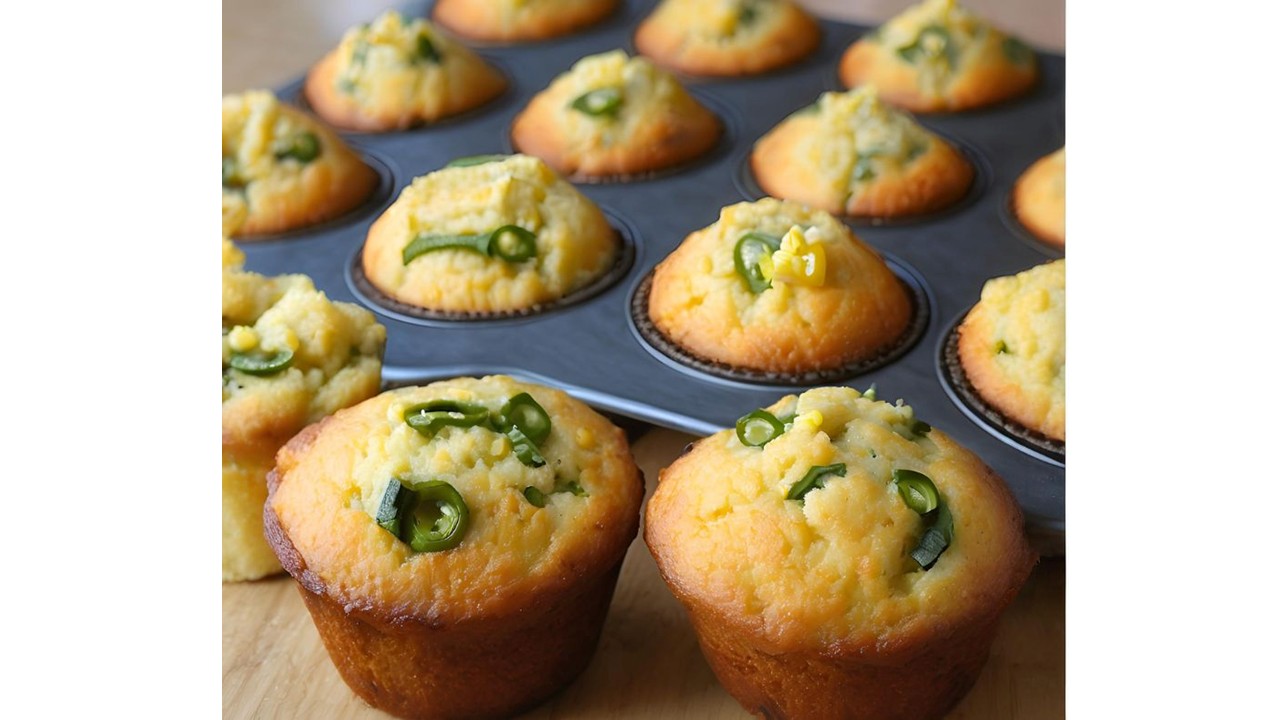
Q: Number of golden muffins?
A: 14